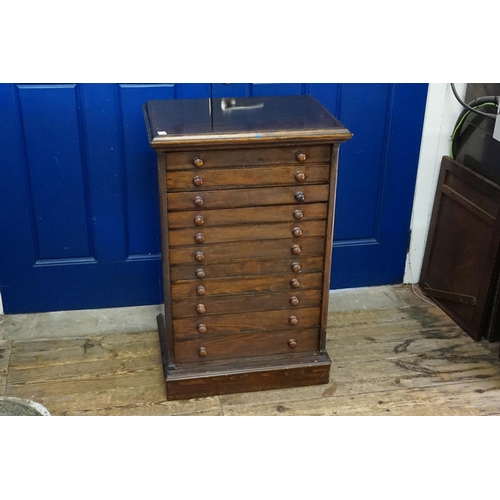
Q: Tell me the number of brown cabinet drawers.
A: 11